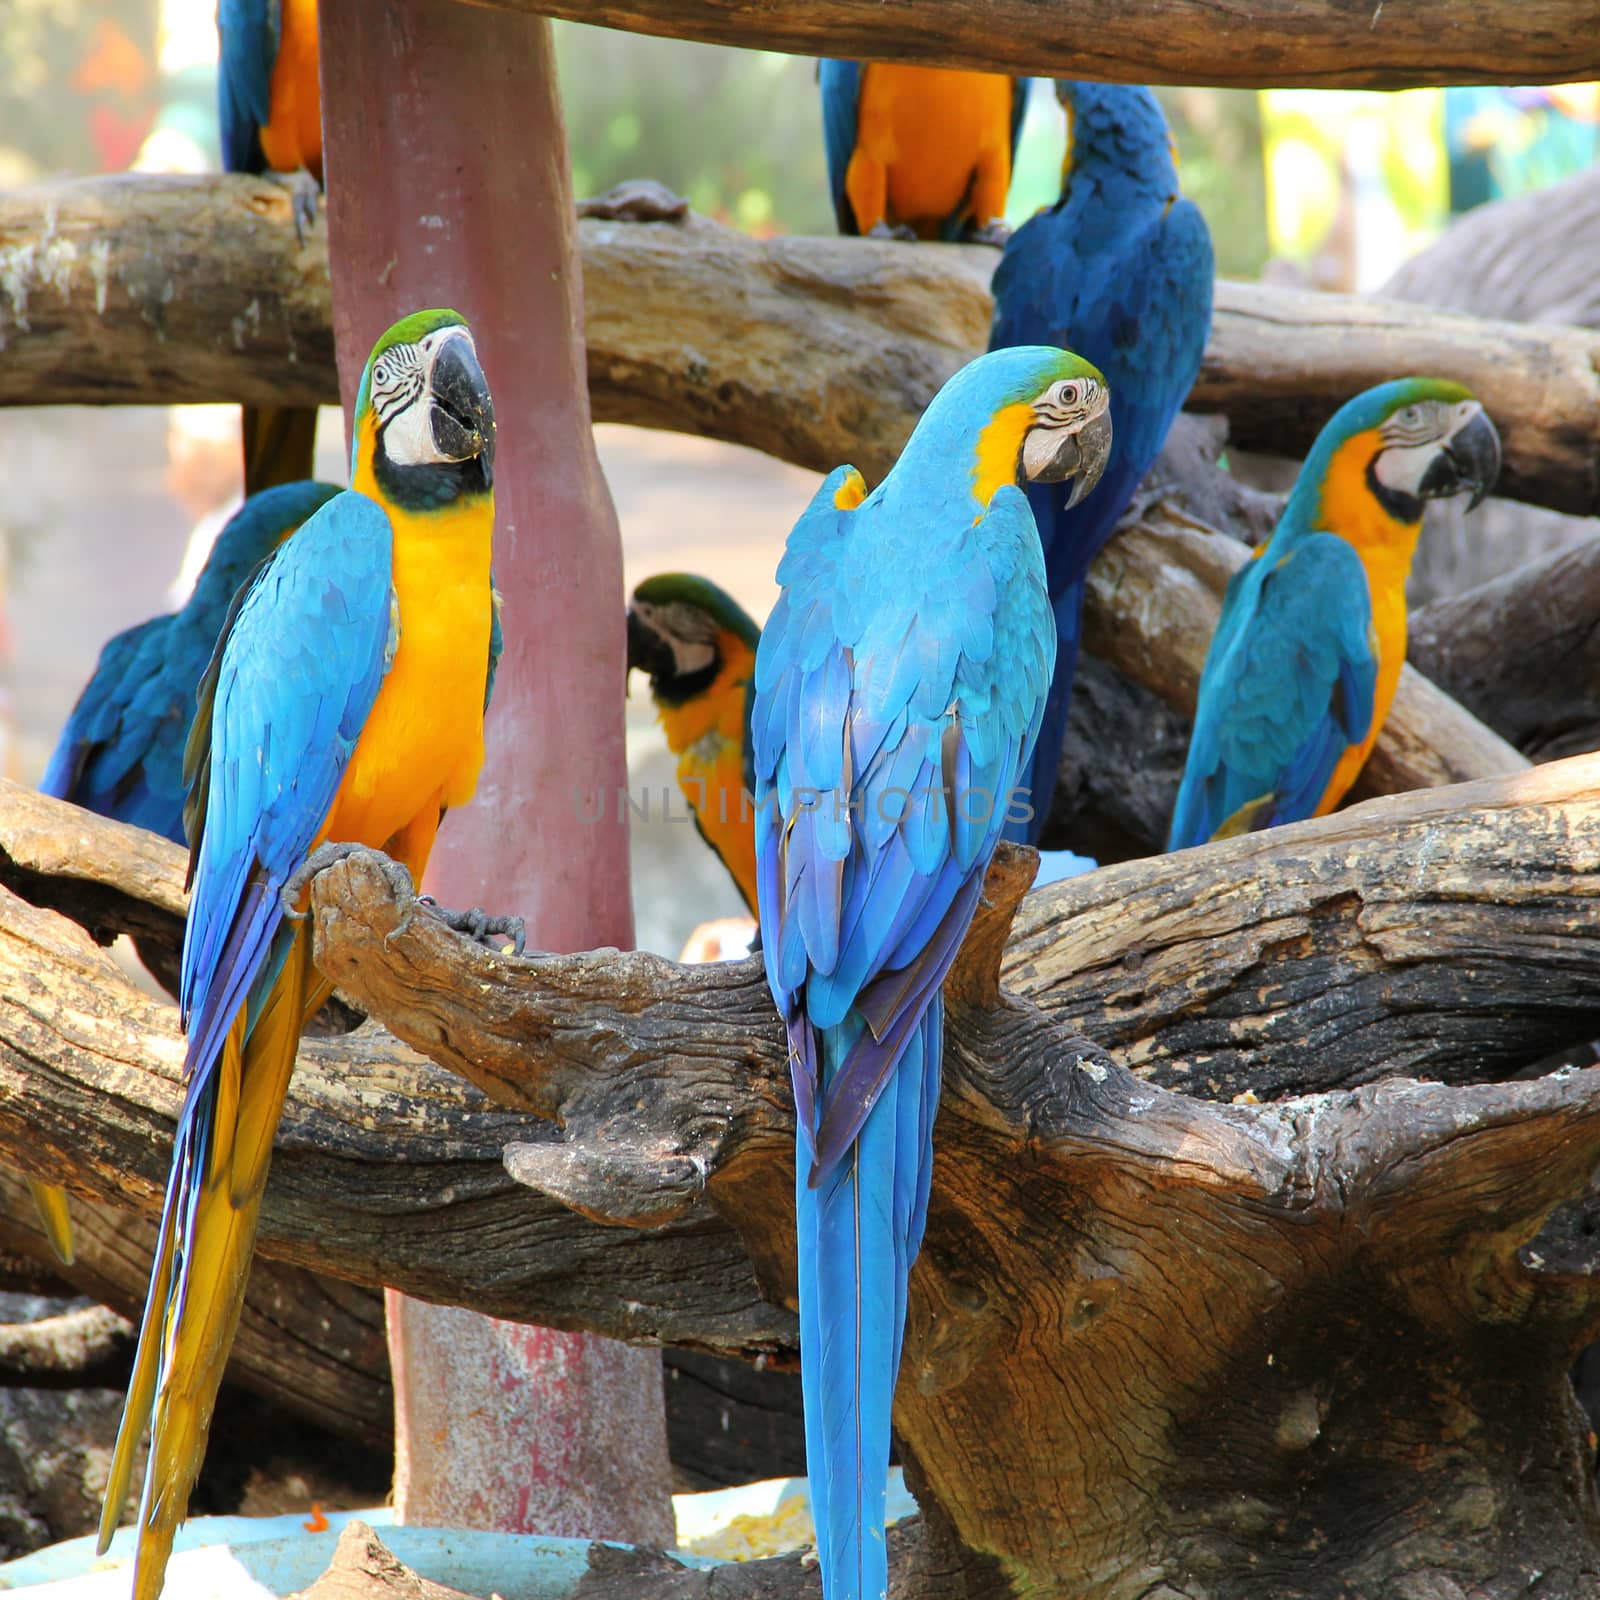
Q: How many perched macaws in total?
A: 8